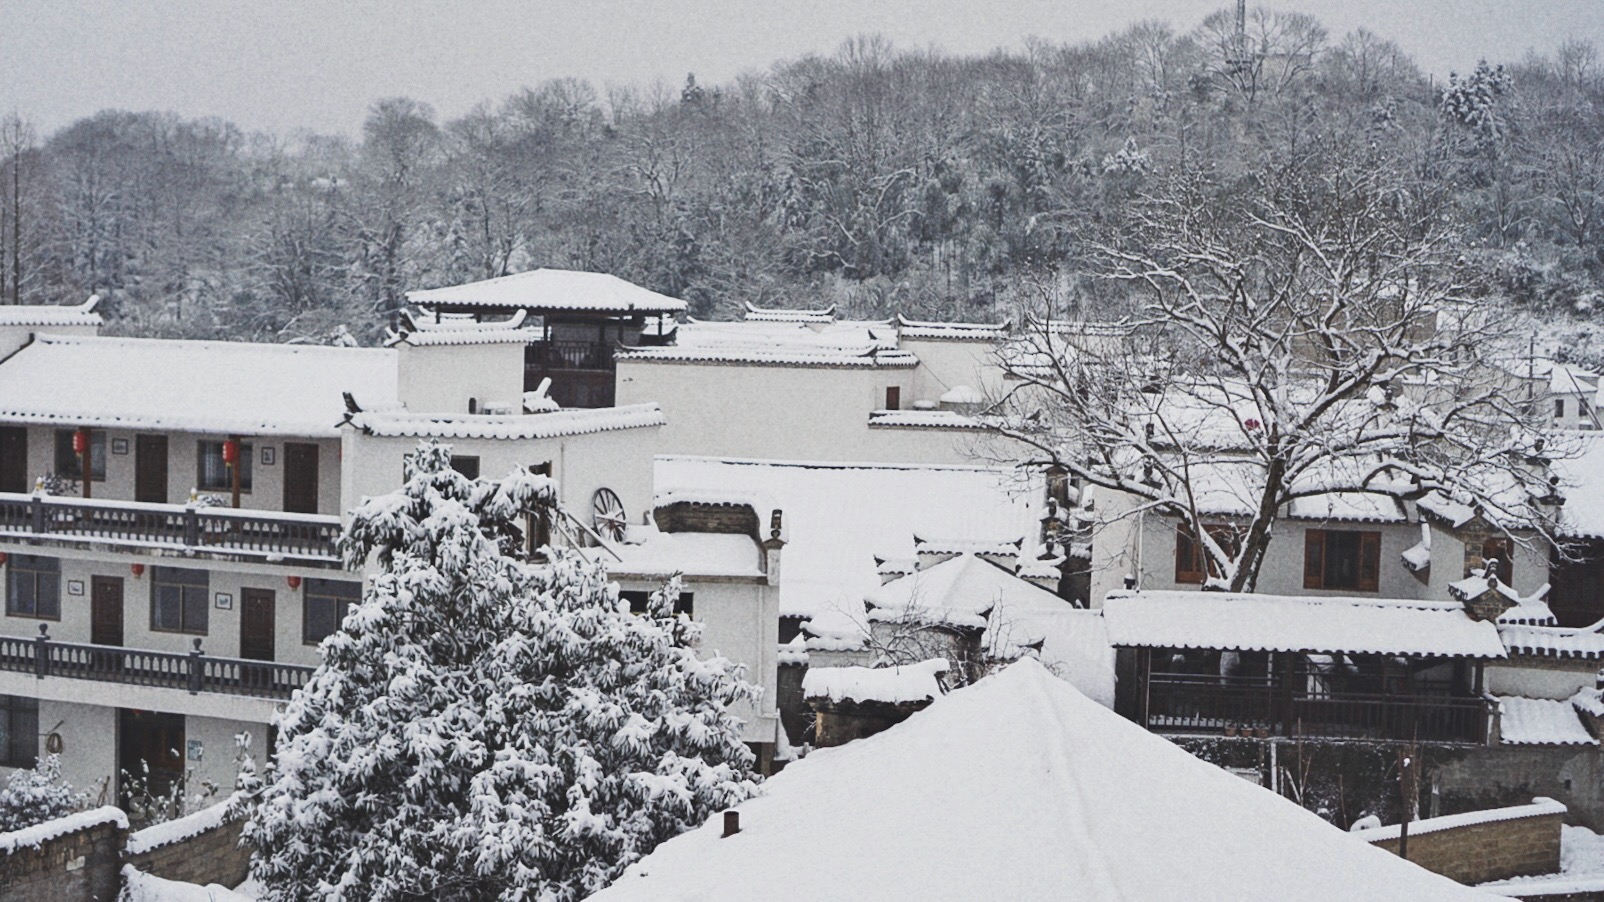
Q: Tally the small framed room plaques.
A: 4